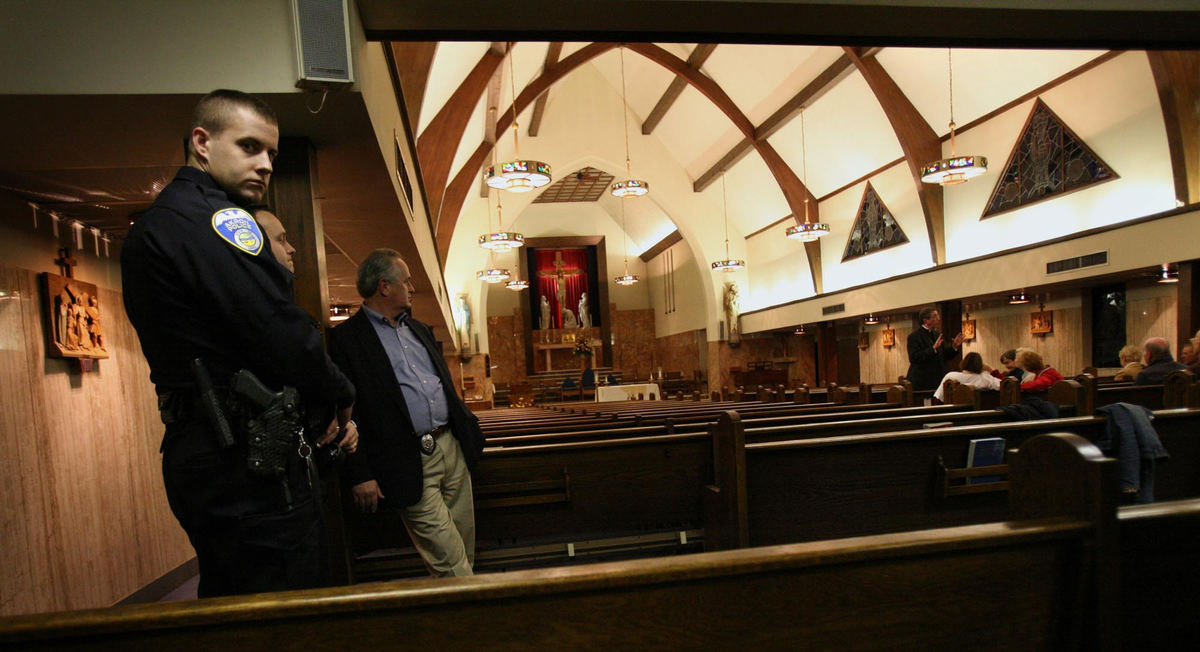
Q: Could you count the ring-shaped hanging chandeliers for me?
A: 9